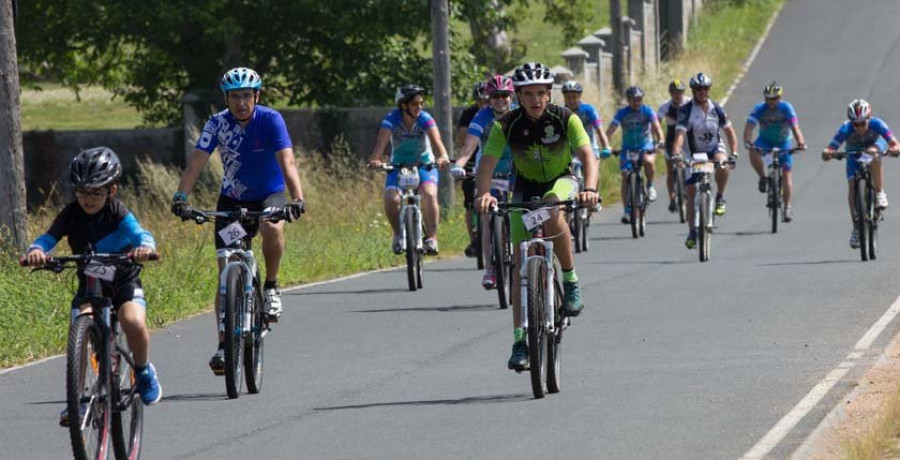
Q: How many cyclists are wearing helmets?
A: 12